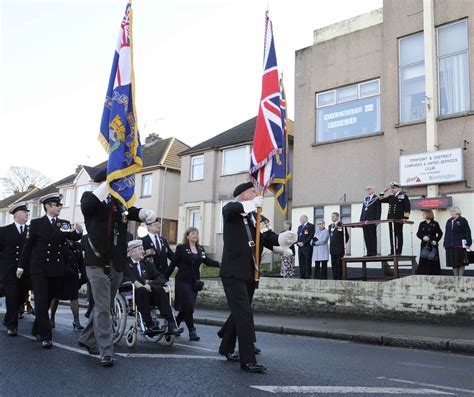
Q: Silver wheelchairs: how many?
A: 1